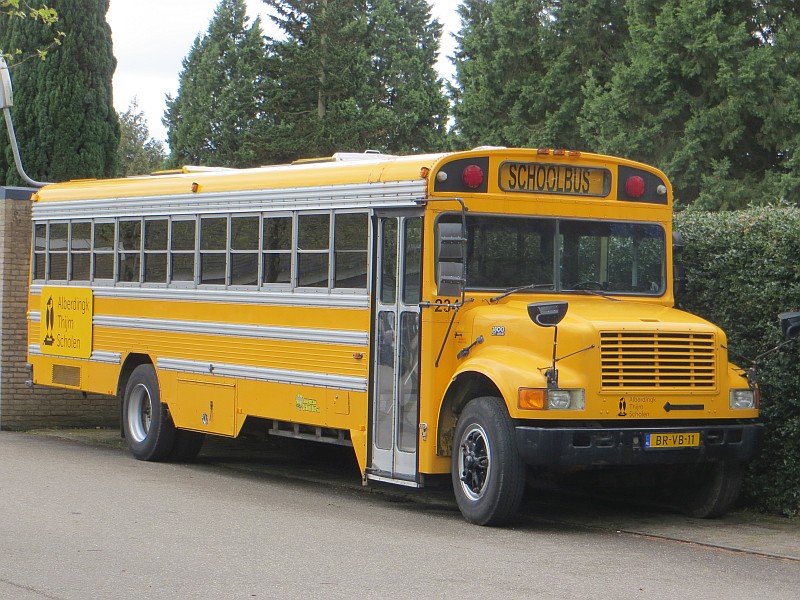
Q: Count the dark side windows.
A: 12